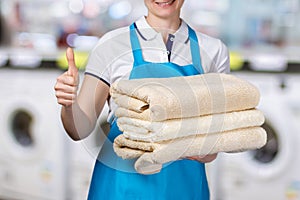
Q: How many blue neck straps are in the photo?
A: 2